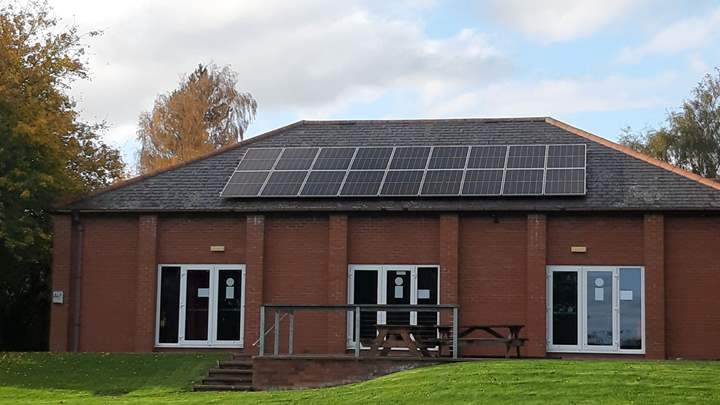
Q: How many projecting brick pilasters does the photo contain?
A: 7